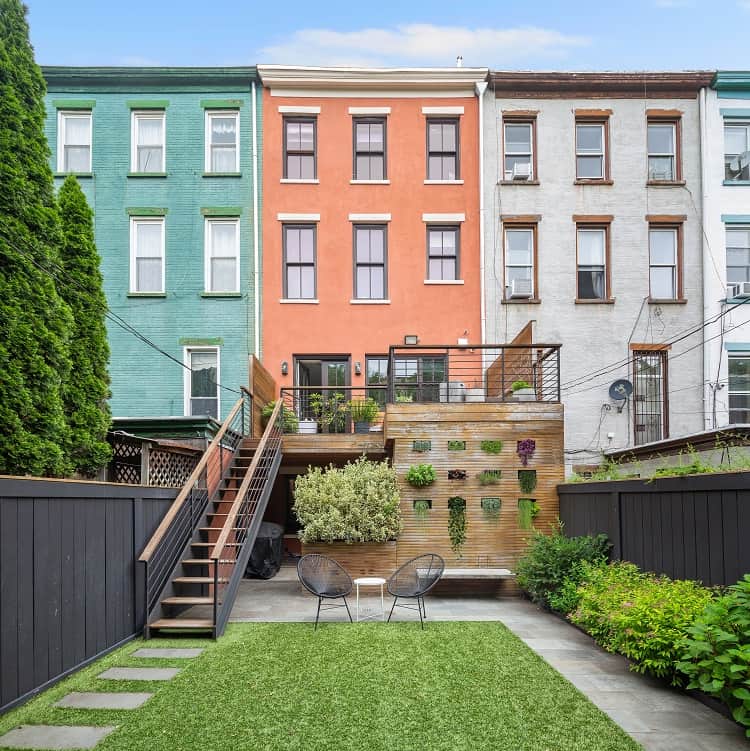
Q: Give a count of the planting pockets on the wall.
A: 12